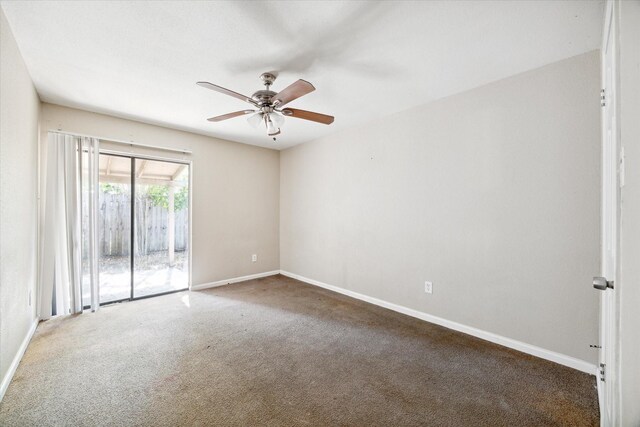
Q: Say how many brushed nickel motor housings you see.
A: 1